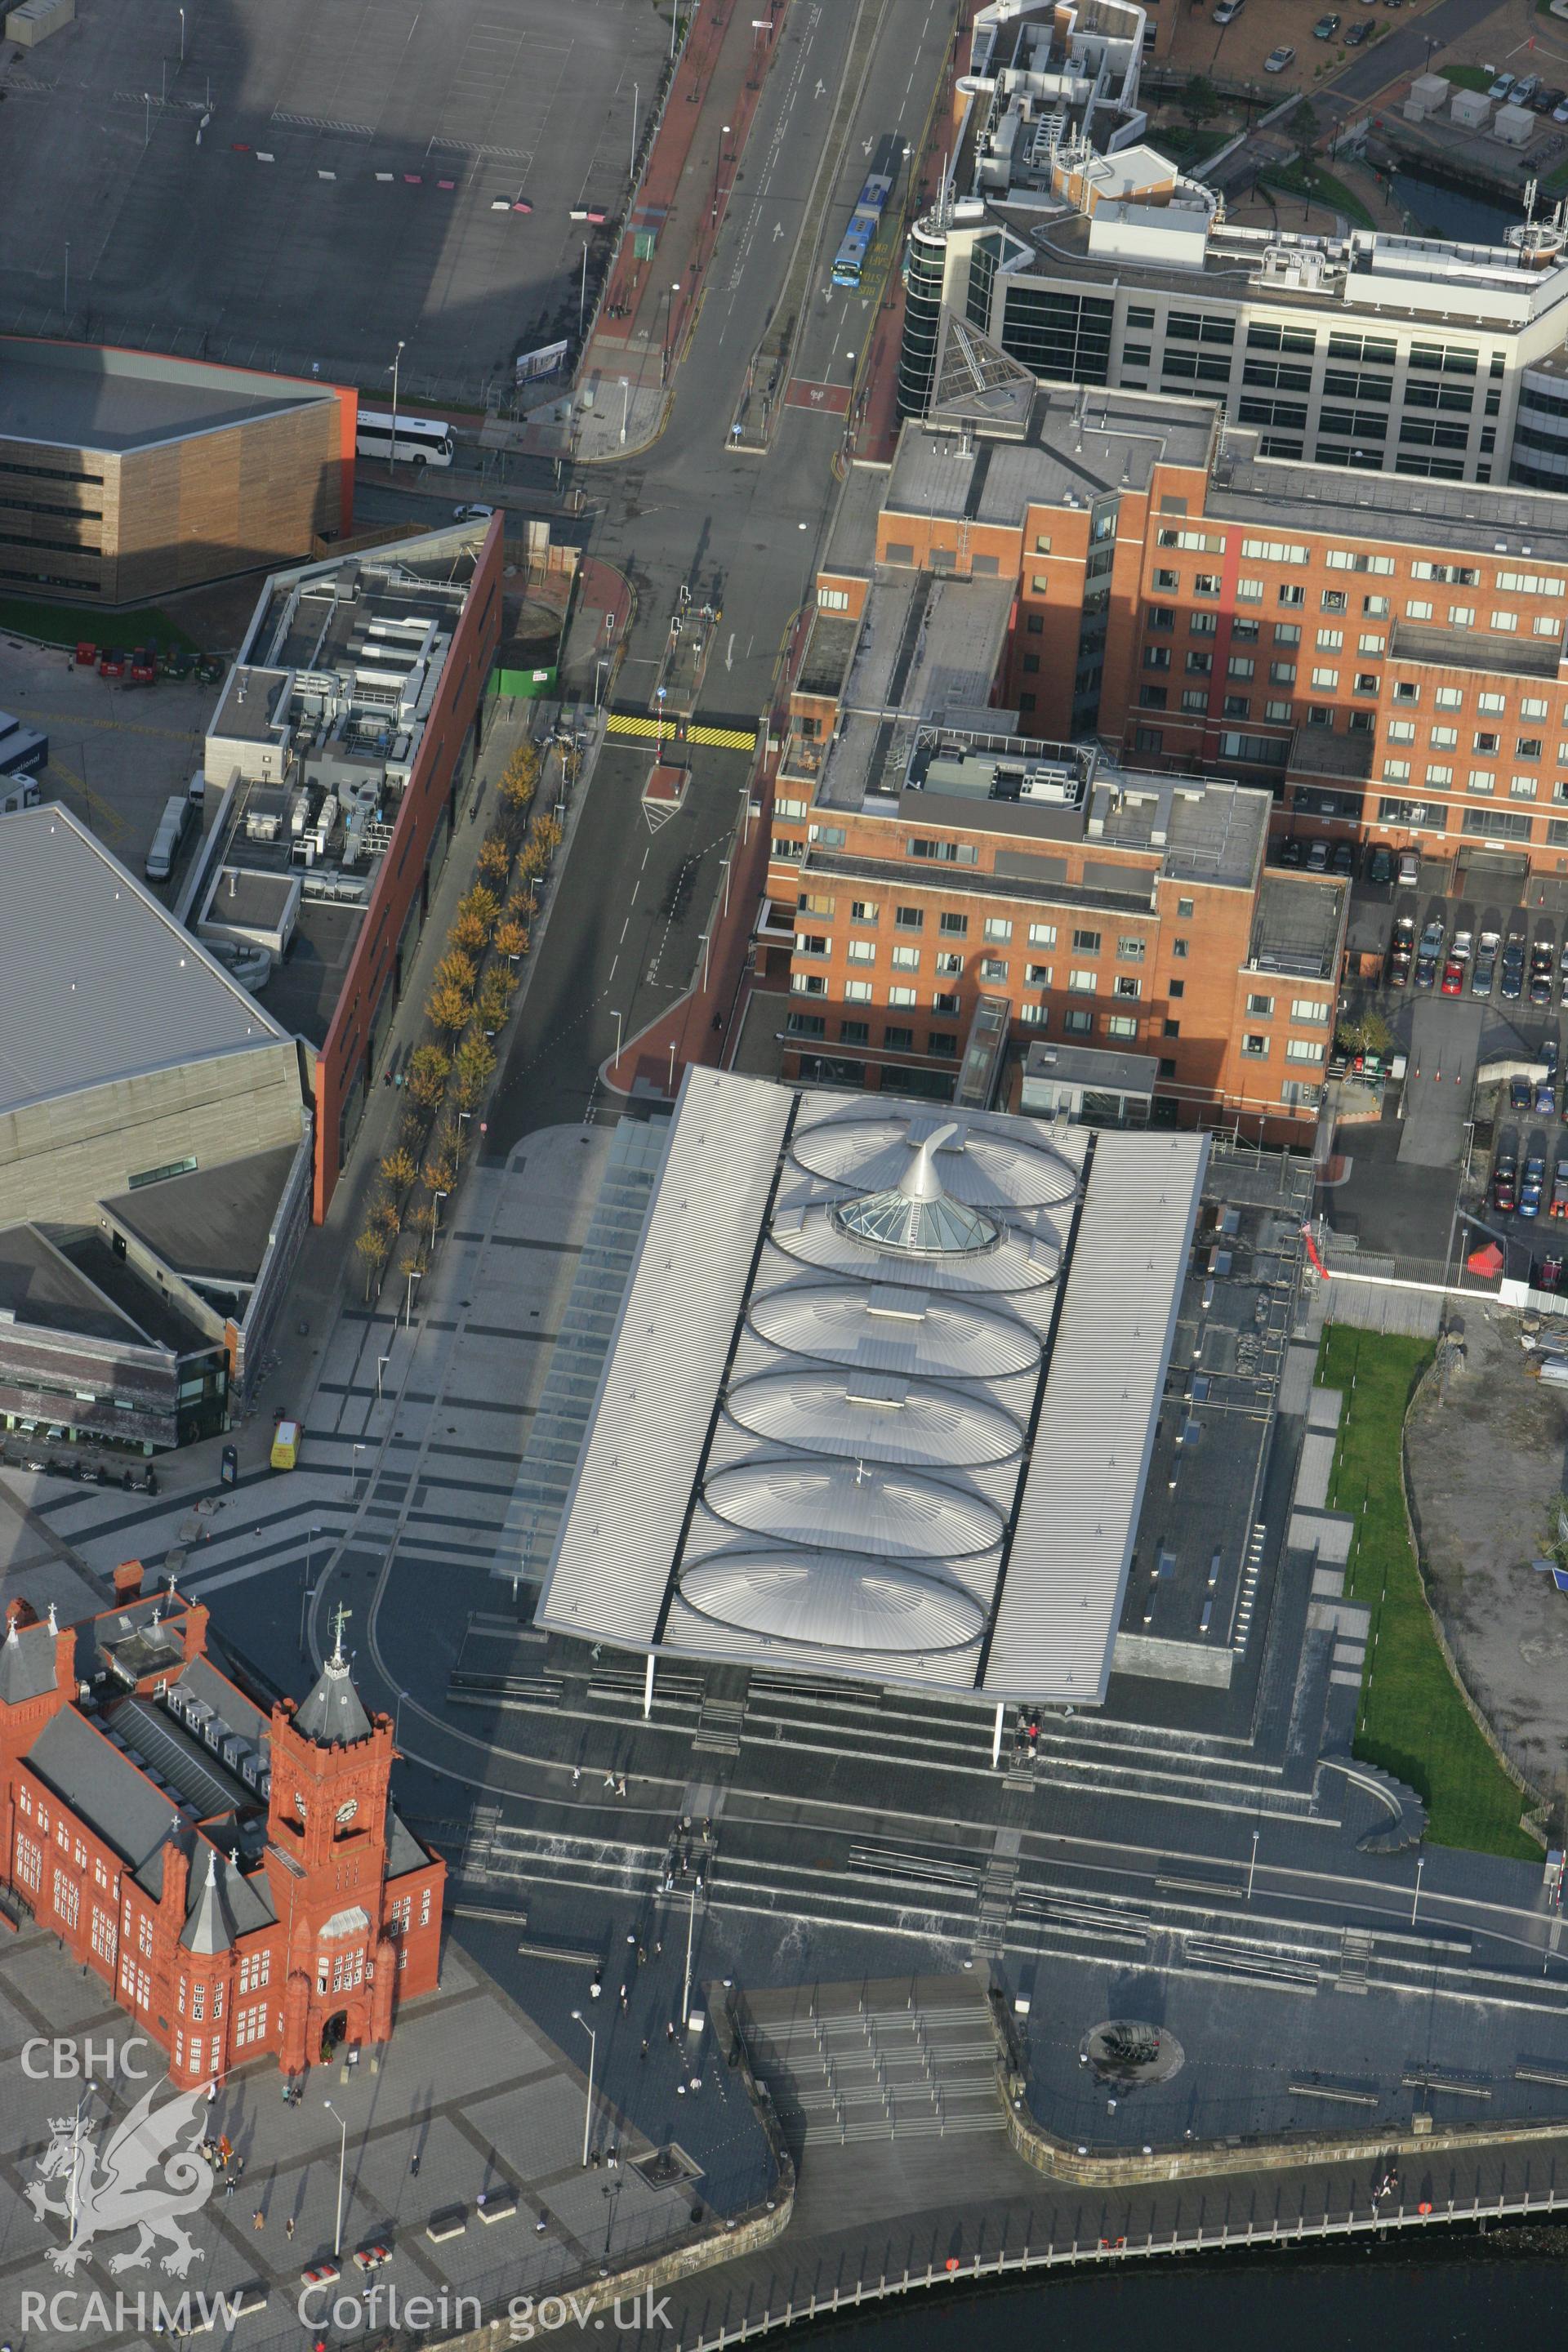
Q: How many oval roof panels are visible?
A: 6